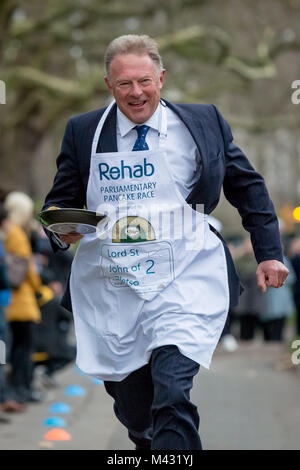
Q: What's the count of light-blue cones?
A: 5